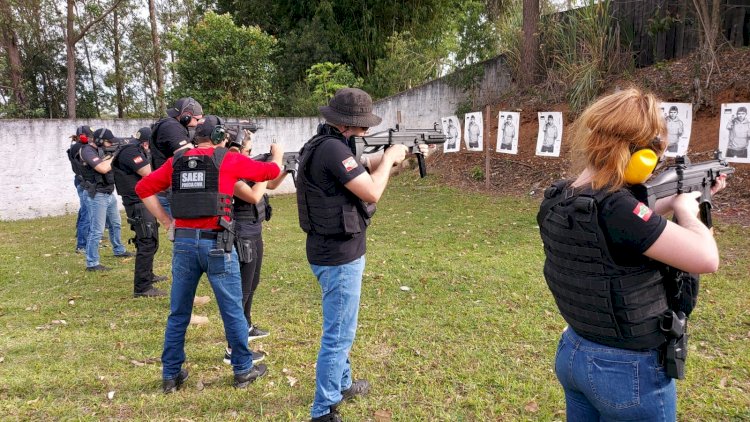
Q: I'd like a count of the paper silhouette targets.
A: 6